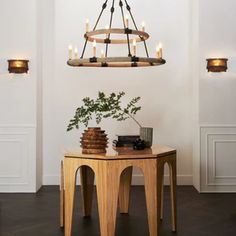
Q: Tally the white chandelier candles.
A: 11